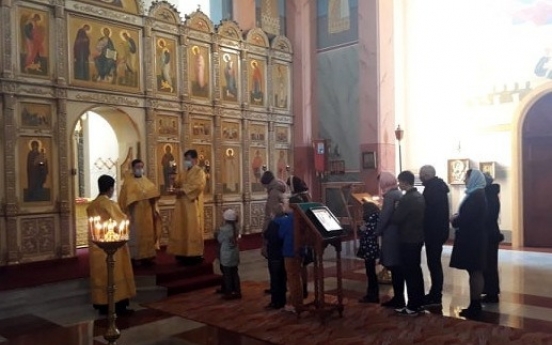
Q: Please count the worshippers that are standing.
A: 11